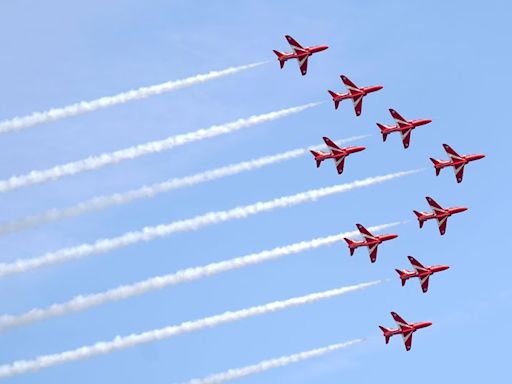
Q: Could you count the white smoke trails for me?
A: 7